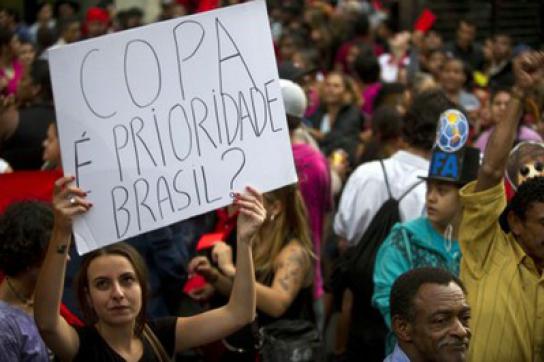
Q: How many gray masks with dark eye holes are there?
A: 1